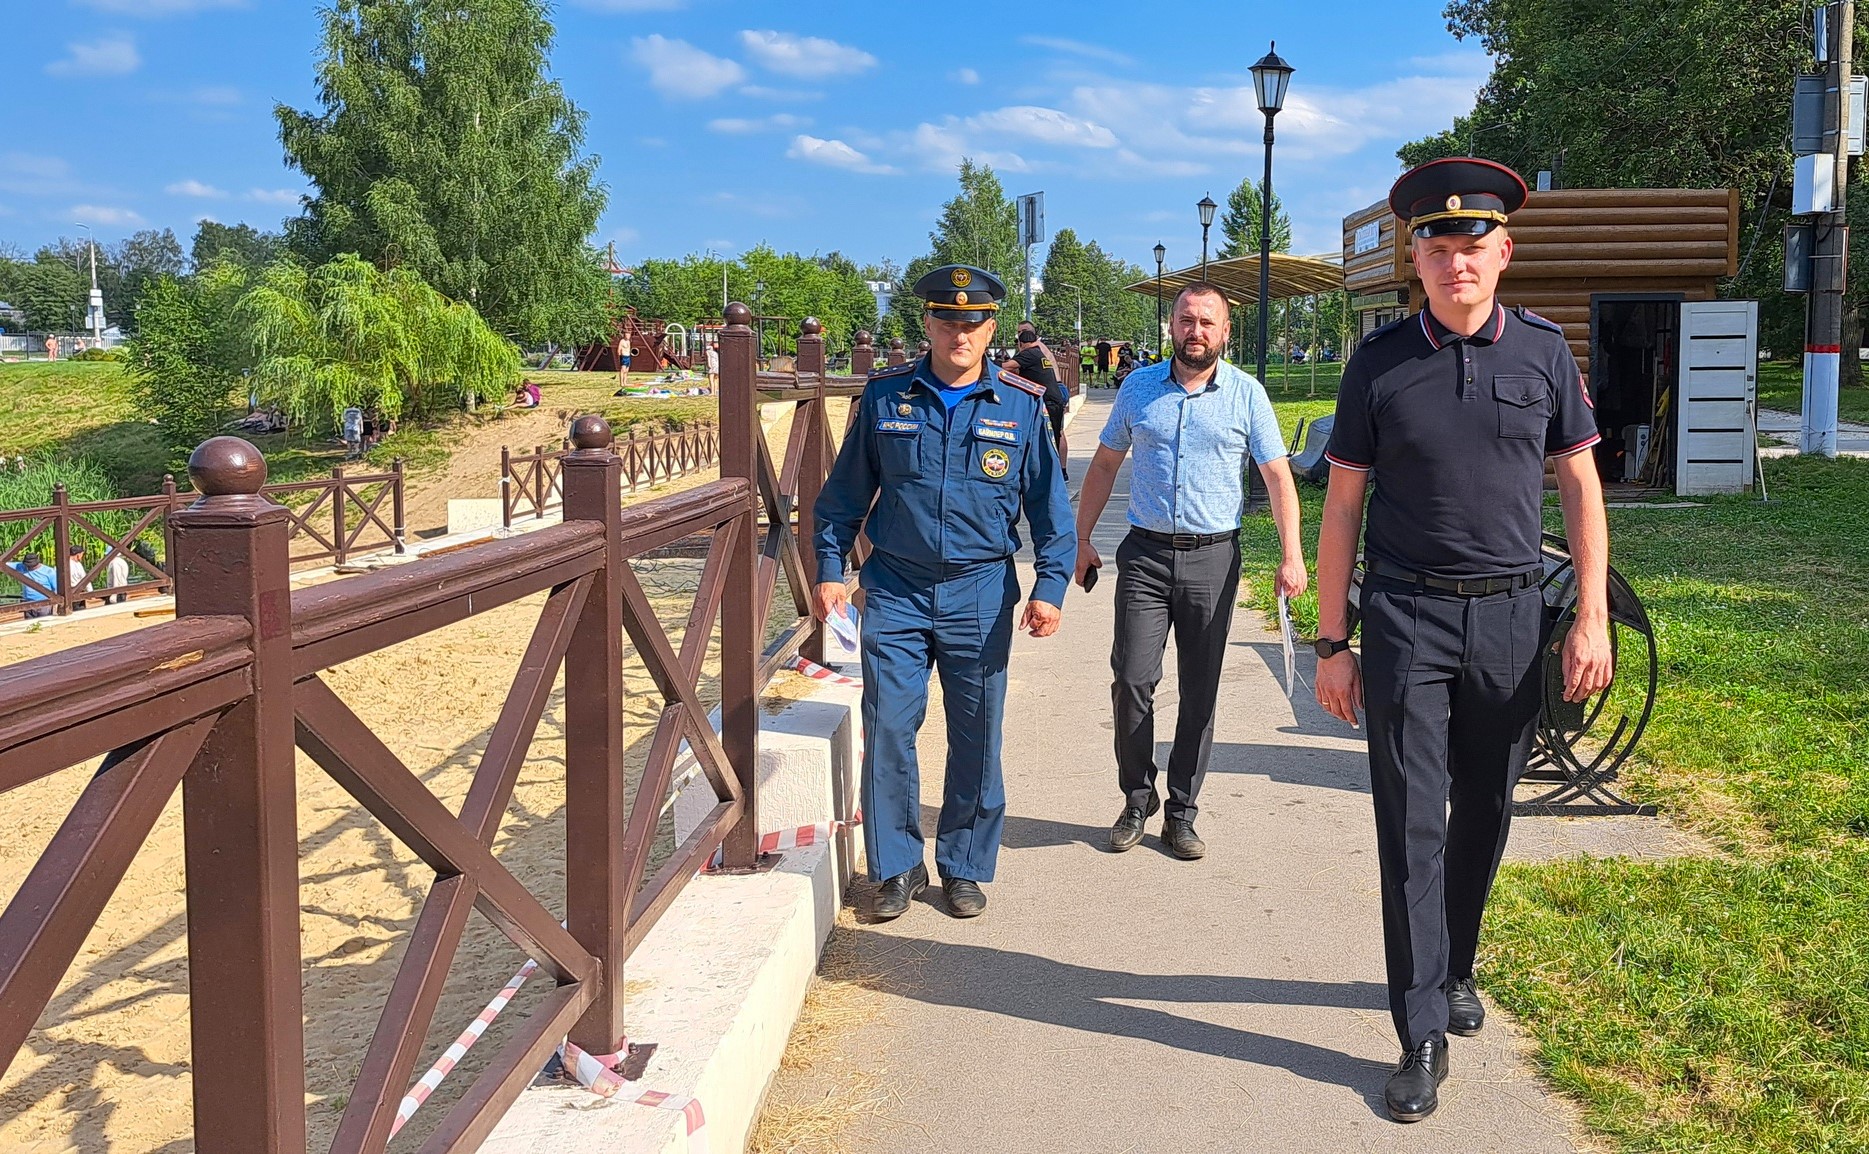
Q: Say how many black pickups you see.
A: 0